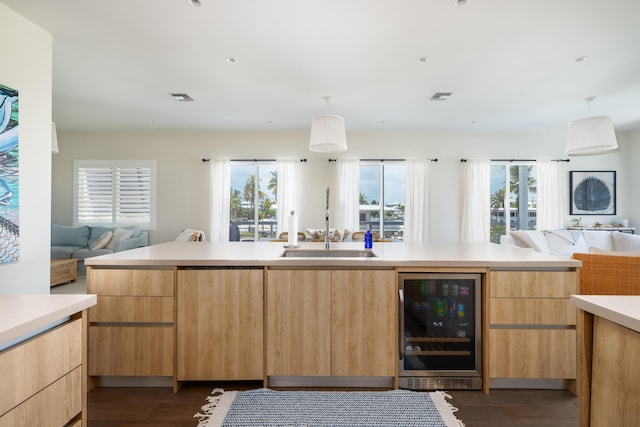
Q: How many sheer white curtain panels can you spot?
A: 6